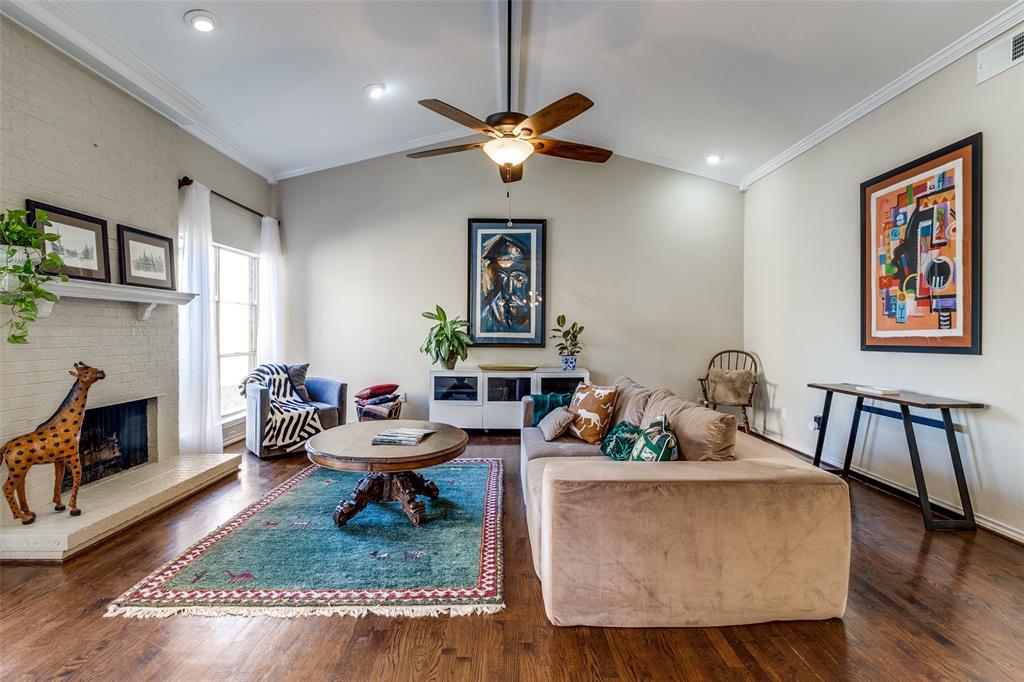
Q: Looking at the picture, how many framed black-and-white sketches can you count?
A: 2